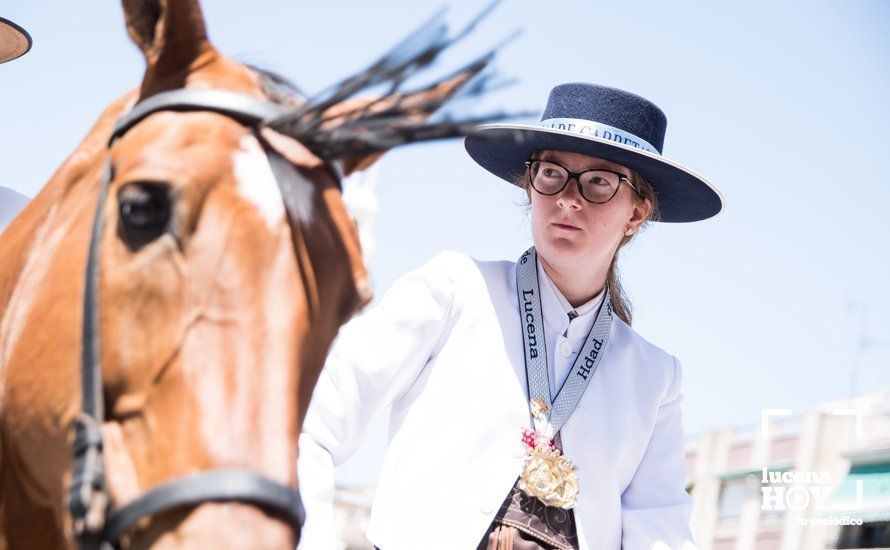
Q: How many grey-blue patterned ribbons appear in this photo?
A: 1